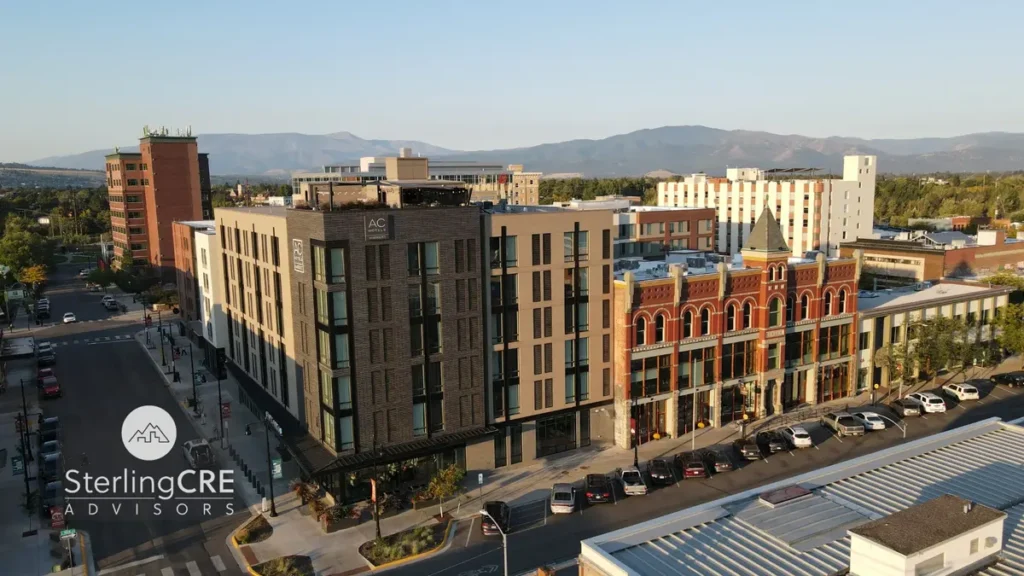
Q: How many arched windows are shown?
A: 13